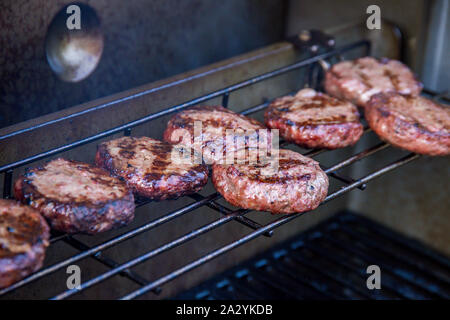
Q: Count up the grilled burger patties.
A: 8